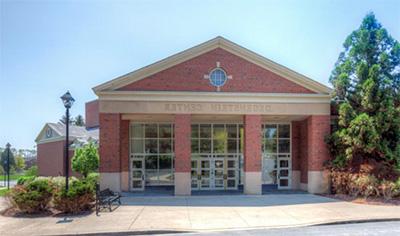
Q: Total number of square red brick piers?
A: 4